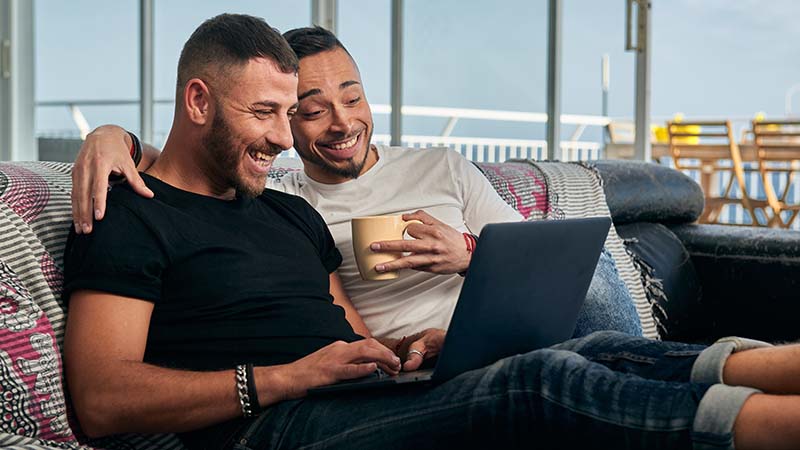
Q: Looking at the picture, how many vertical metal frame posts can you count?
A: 6